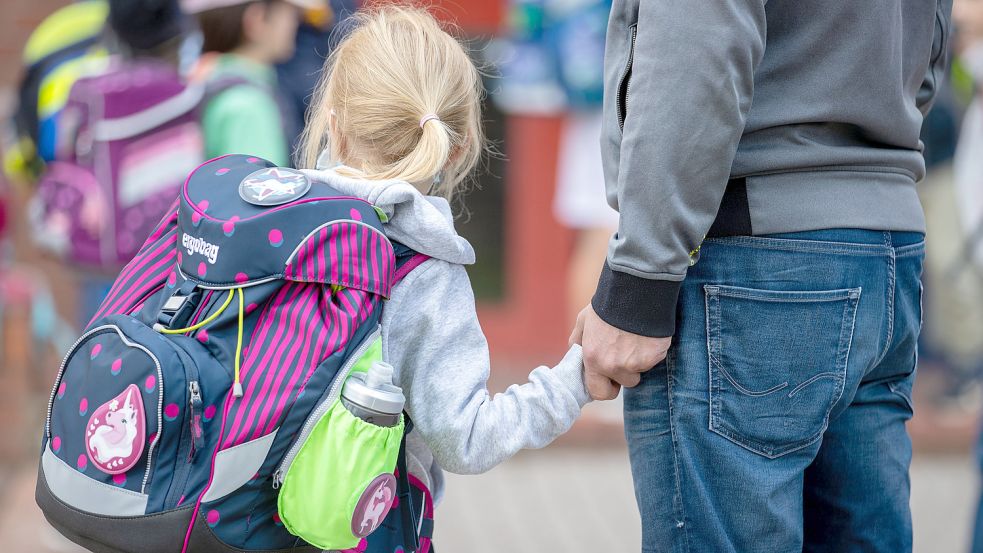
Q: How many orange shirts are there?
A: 0